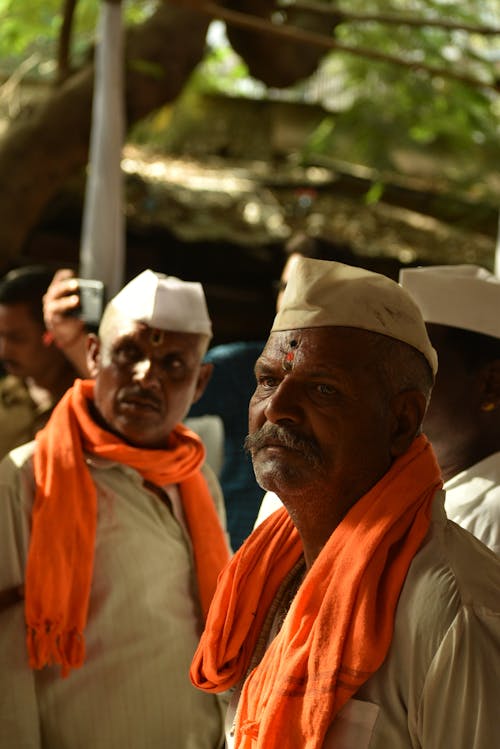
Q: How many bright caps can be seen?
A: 3